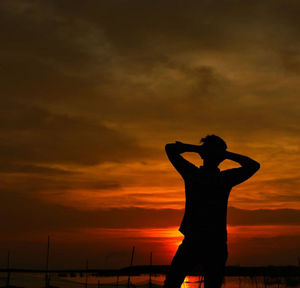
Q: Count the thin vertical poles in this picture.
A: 5